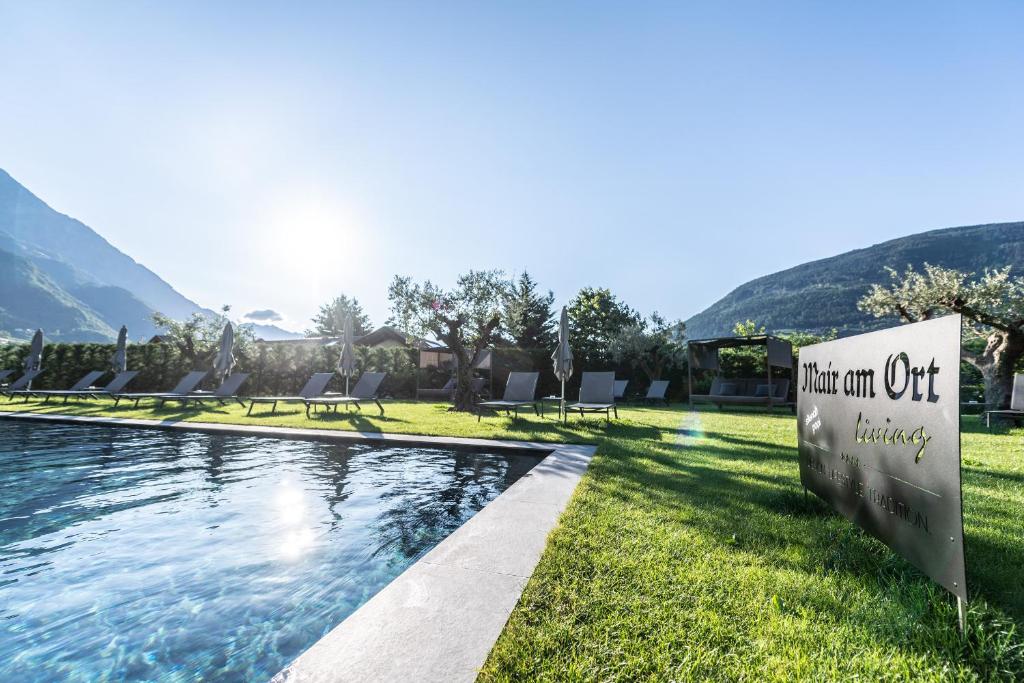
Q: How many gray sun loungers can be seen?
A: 13